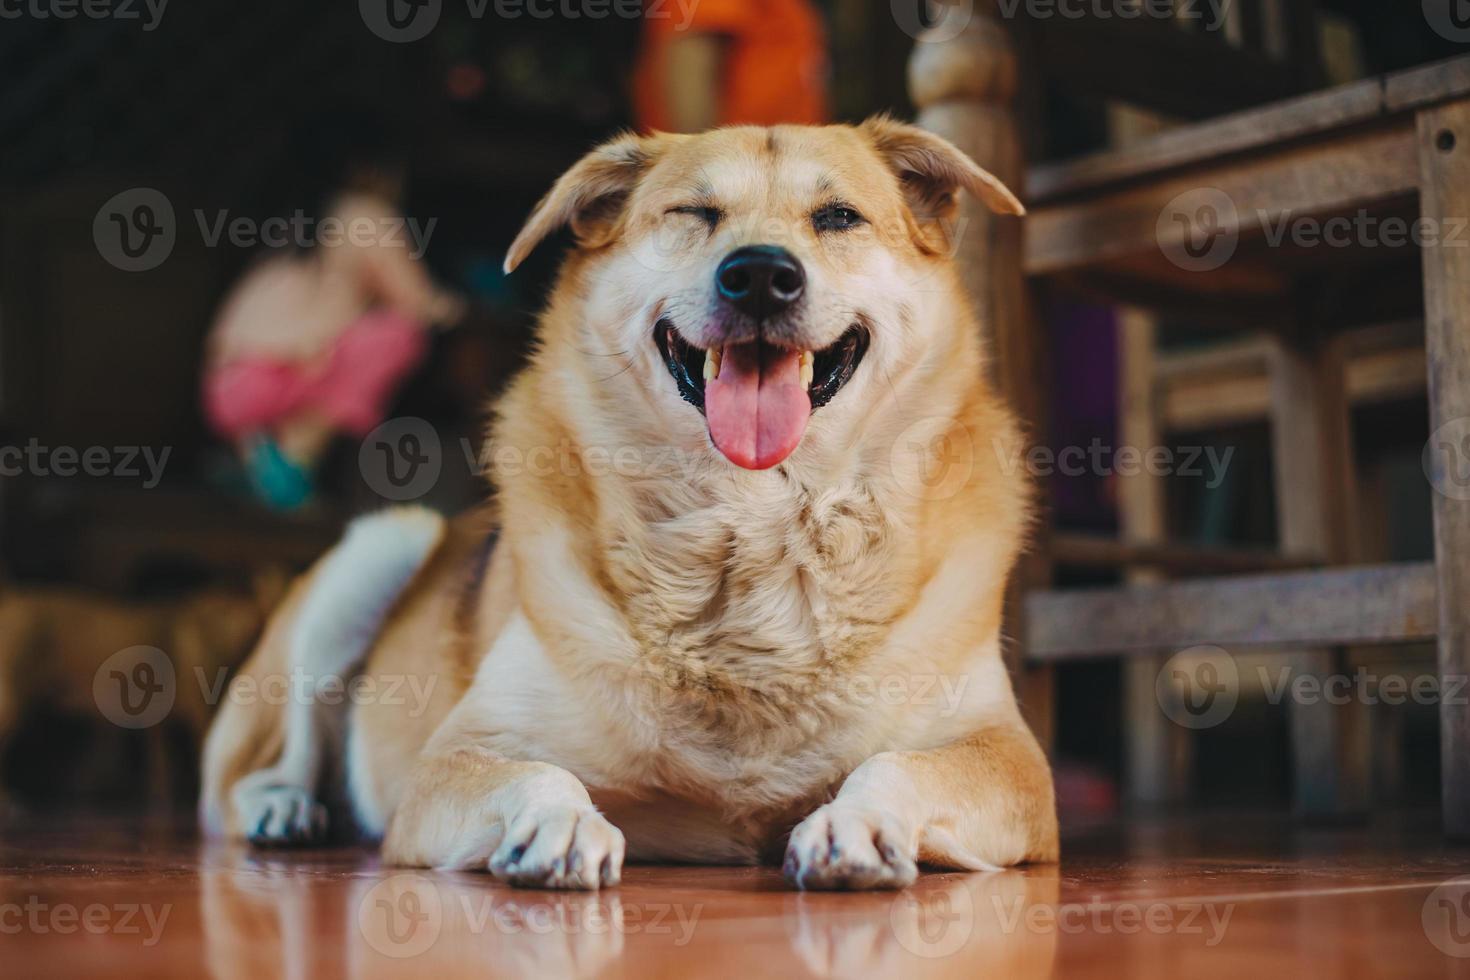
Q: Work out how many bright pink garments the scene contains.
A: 1